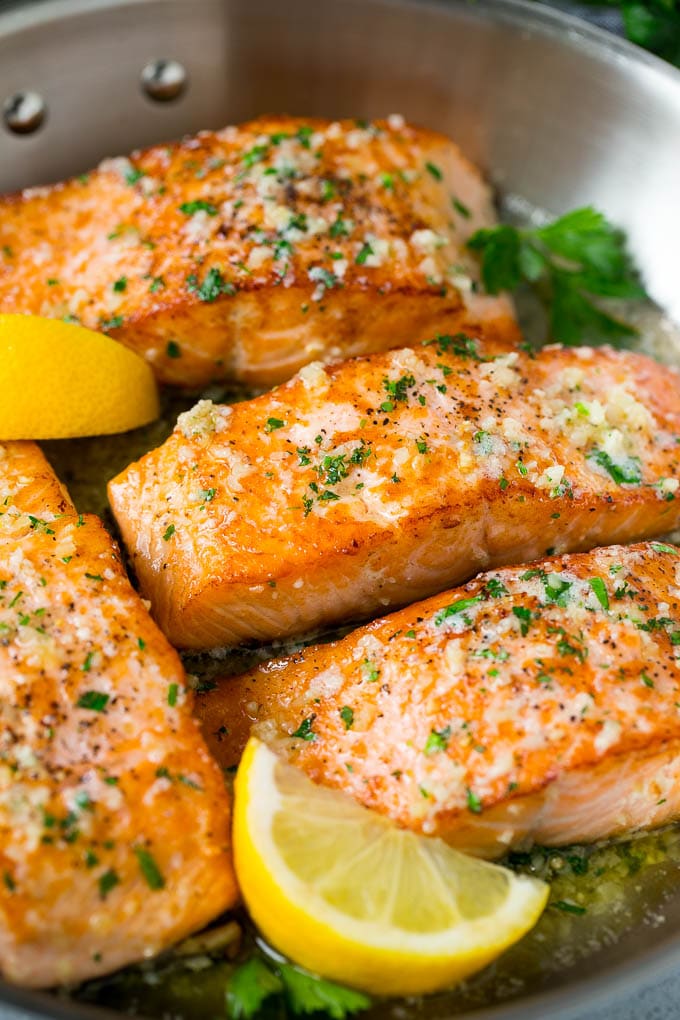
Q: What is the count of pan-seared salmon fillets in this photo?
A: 4